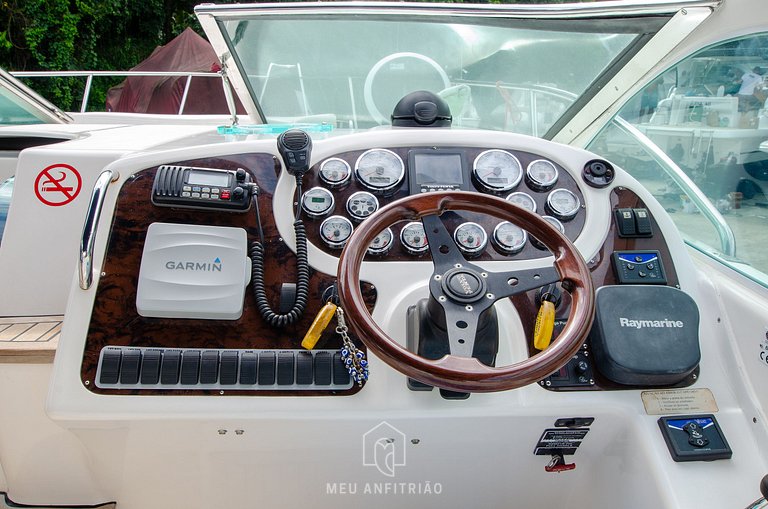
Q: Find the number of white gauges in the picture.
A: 14